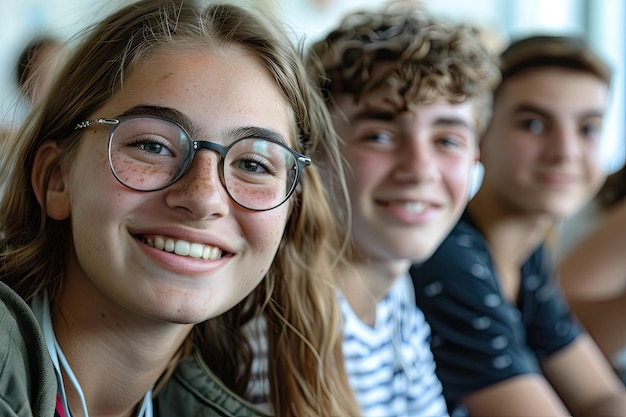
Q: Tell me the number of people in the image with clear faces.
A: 3